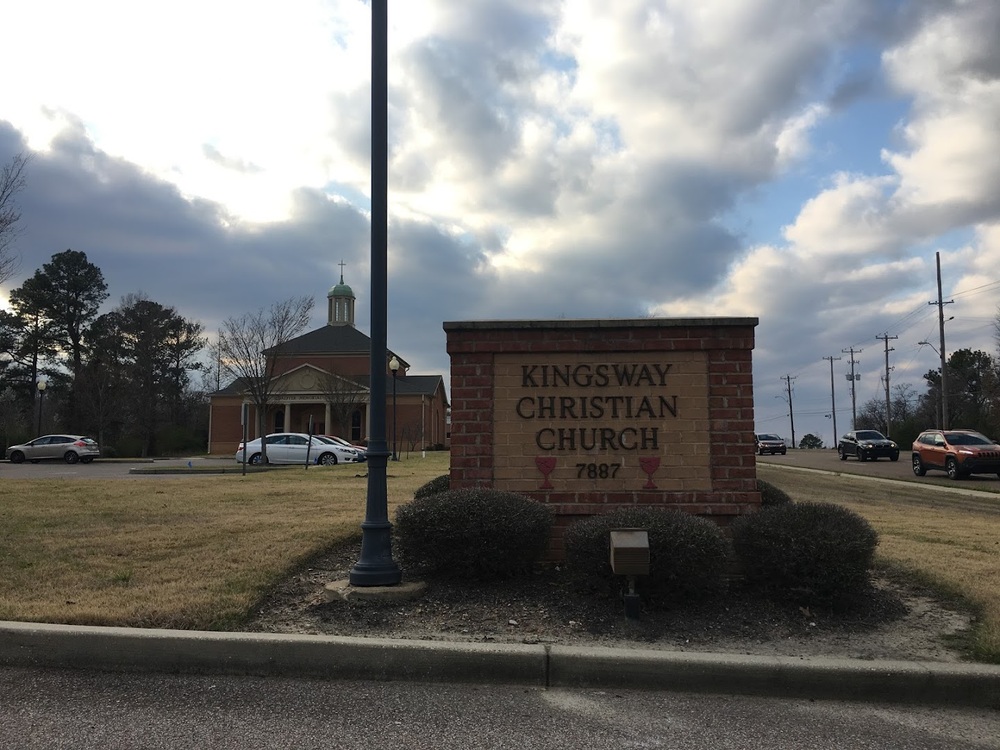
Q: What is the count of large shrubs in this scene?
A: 3